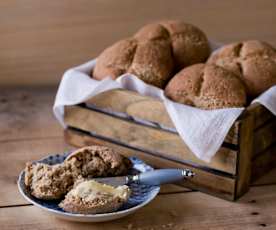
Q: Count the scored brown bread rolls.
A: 4